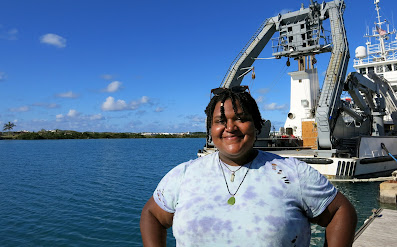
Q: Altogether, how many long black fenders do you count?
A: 2